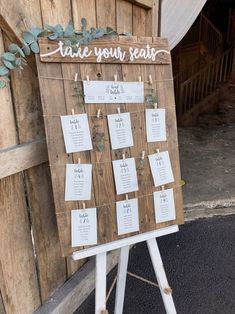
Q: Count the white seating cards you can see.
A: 10